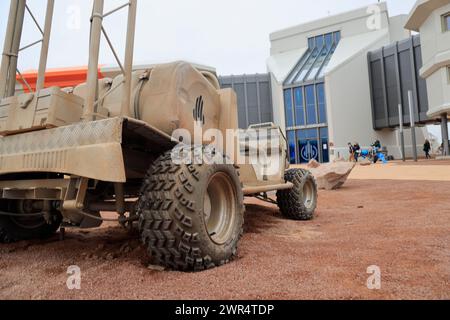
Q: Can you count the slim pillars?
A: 2